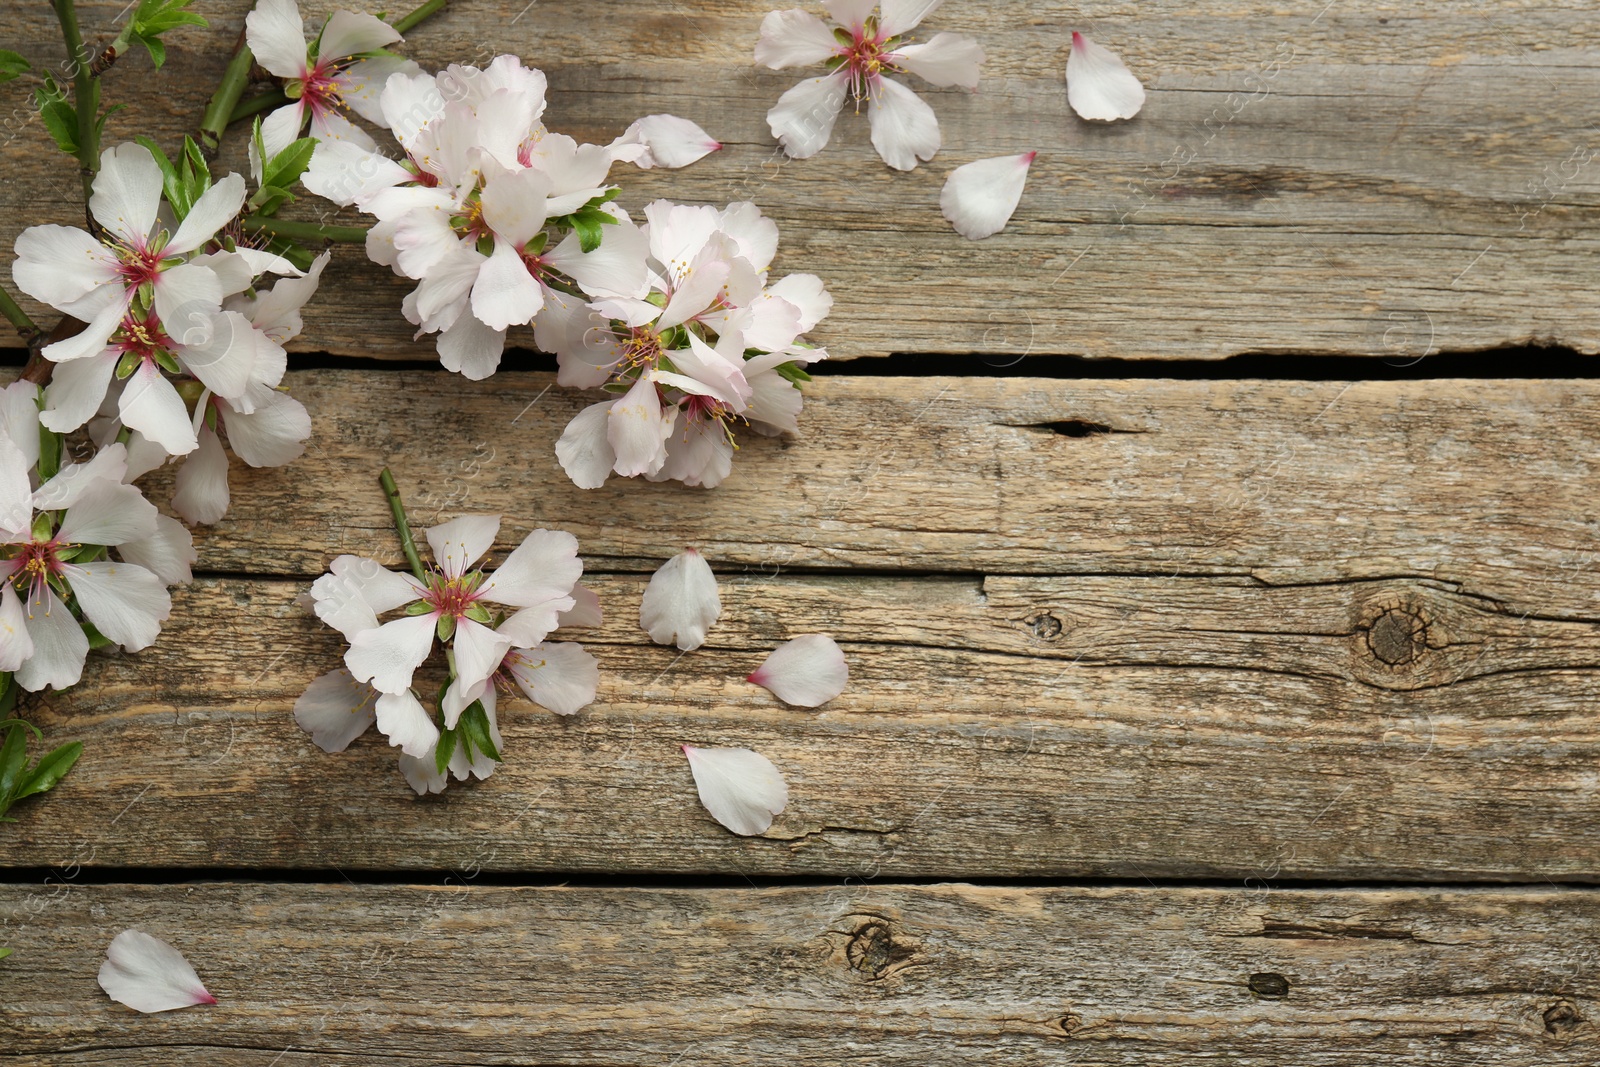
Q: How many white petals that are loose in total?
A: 7